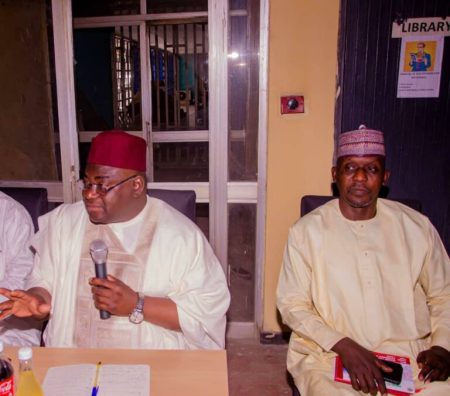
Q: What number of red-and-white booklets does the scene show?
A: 1